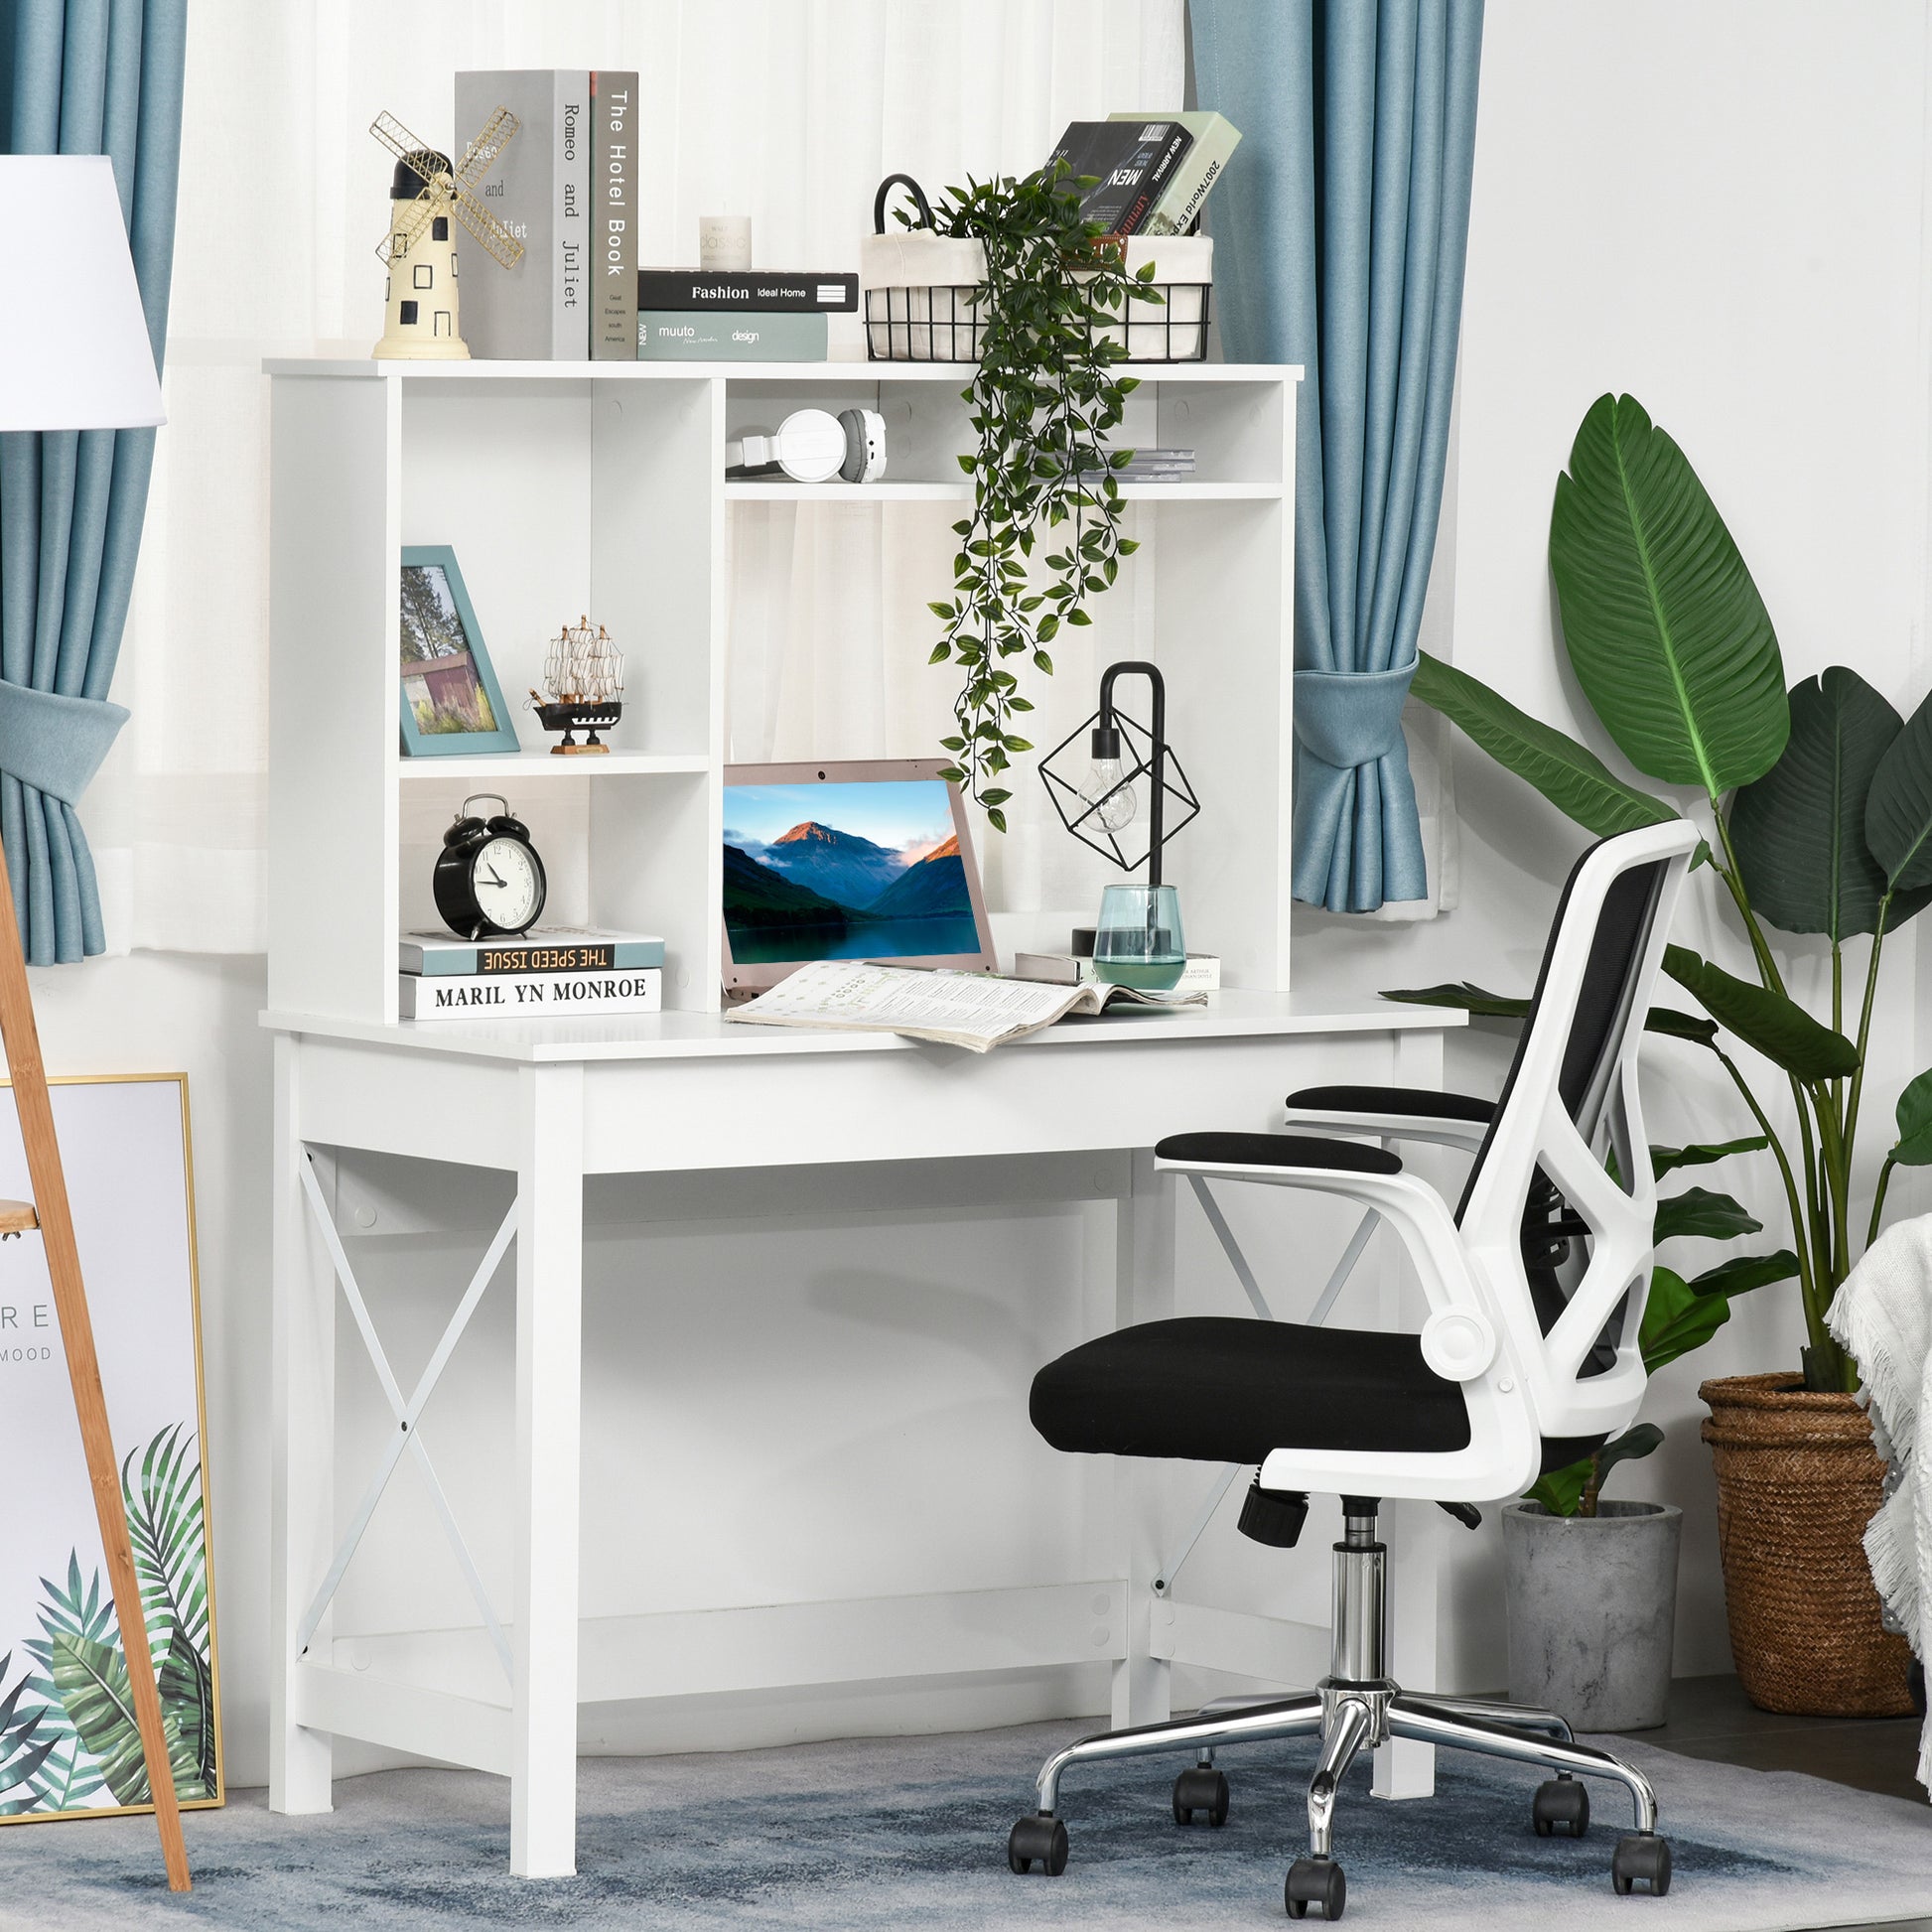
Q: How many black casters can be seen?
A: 5